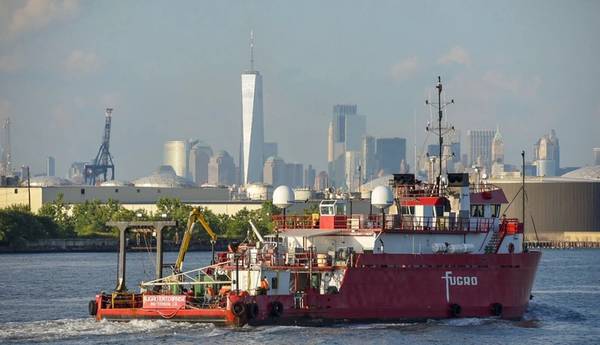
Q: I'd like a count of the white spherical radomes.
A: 2